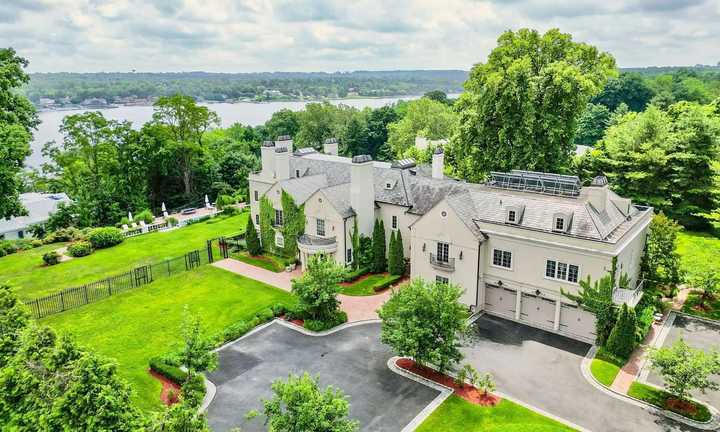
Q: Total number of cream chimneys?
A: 7